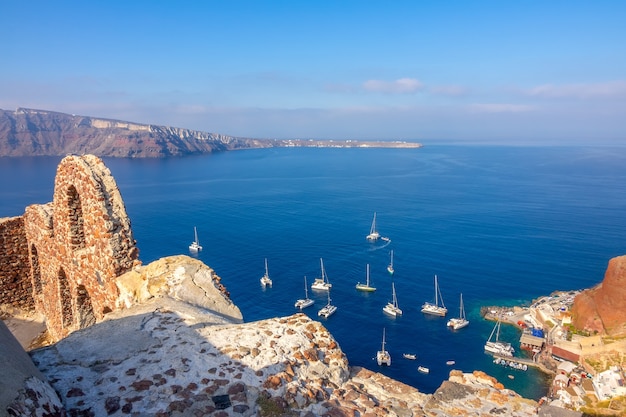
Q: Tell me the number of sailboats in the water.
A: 13